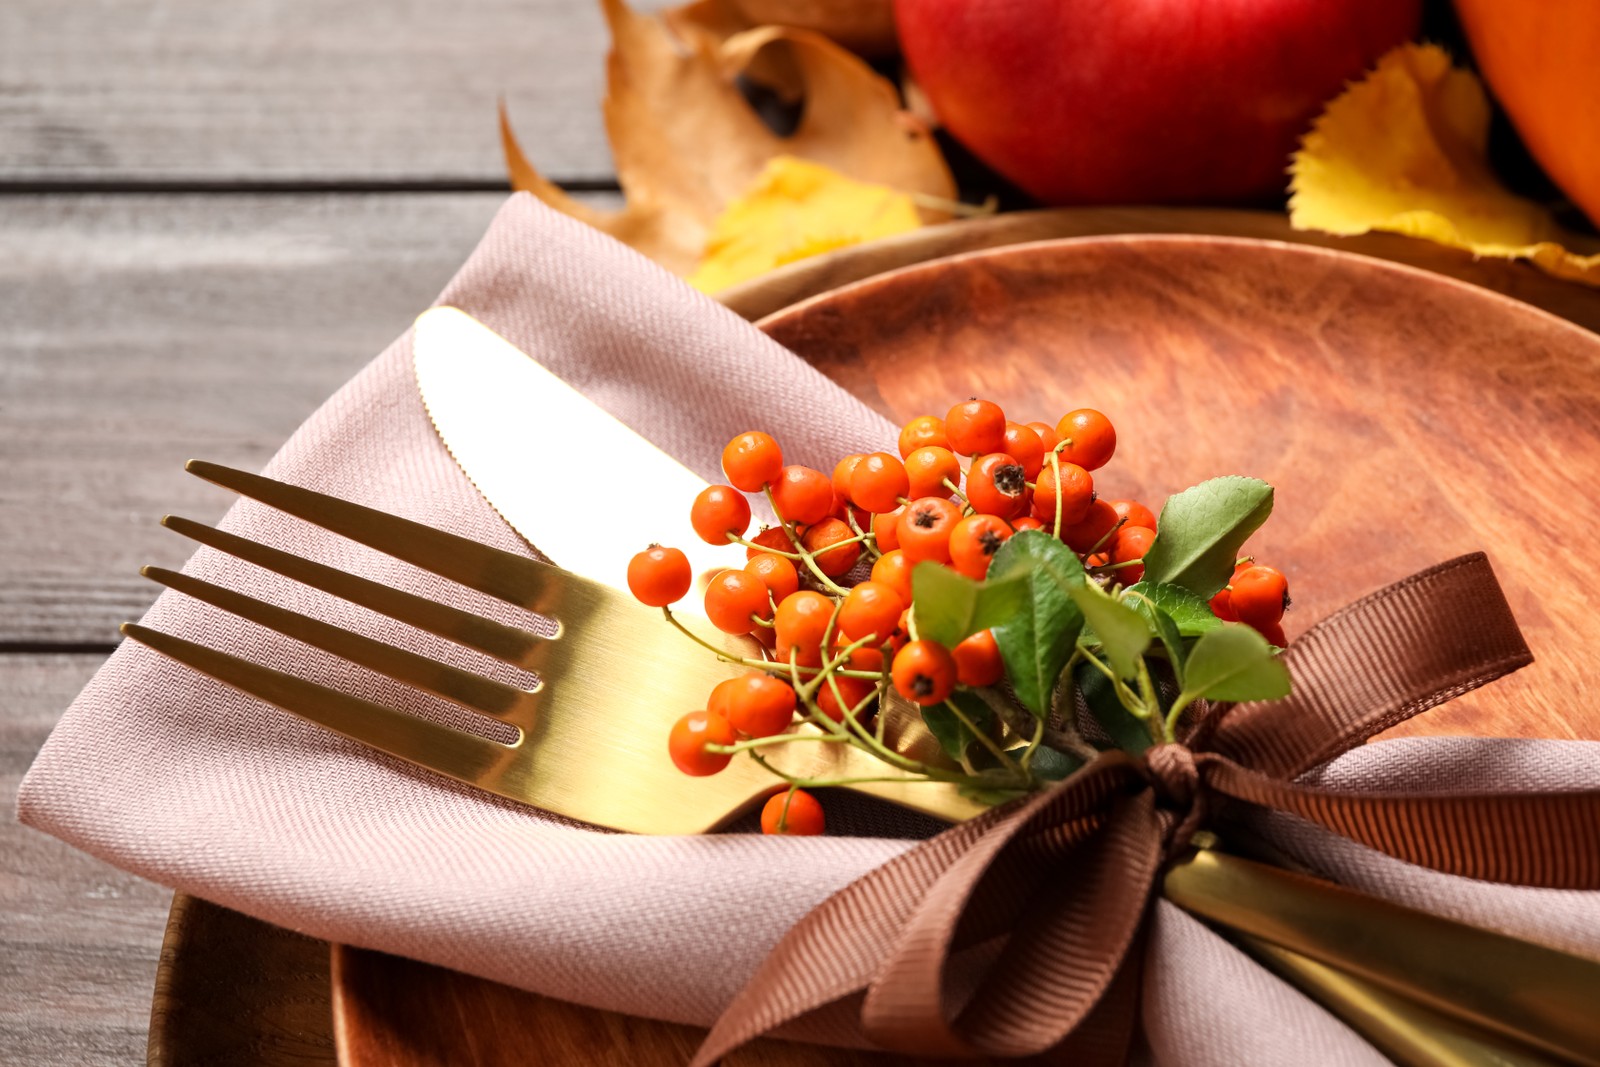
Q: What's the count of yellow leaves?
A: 2